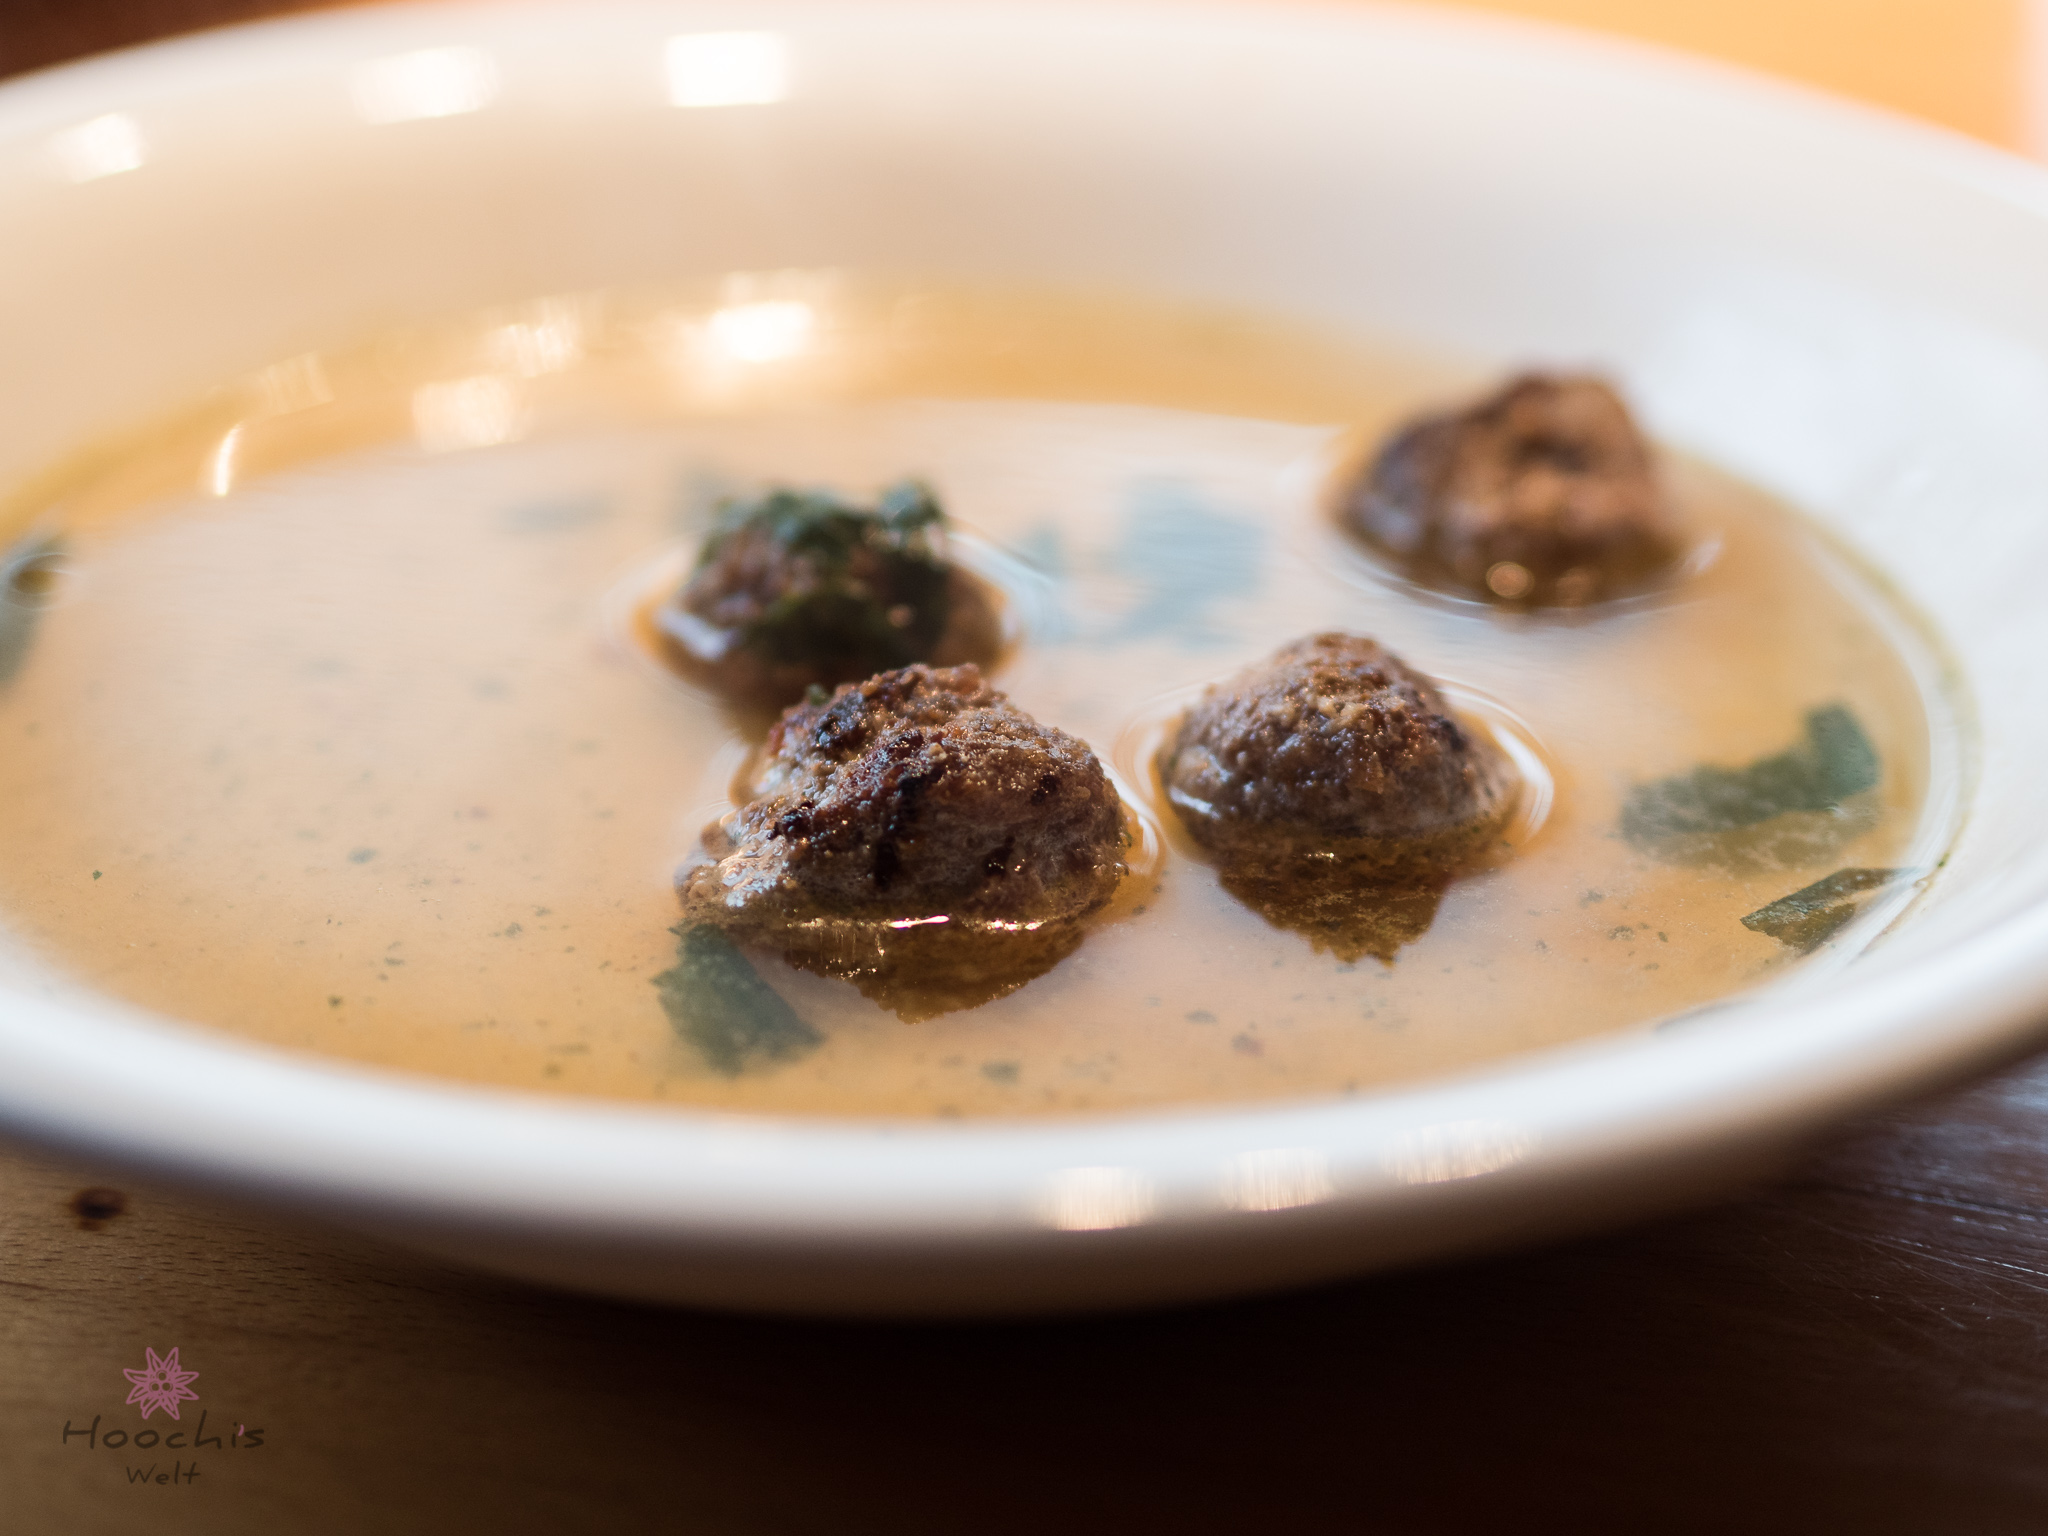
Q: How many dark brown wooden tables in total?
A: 1